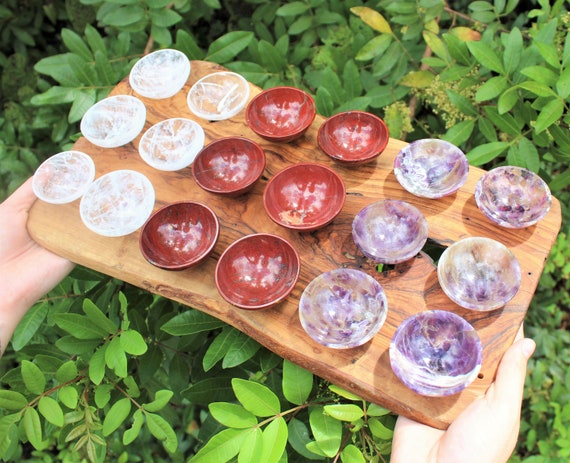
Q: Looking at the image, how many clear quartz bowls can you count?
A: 6